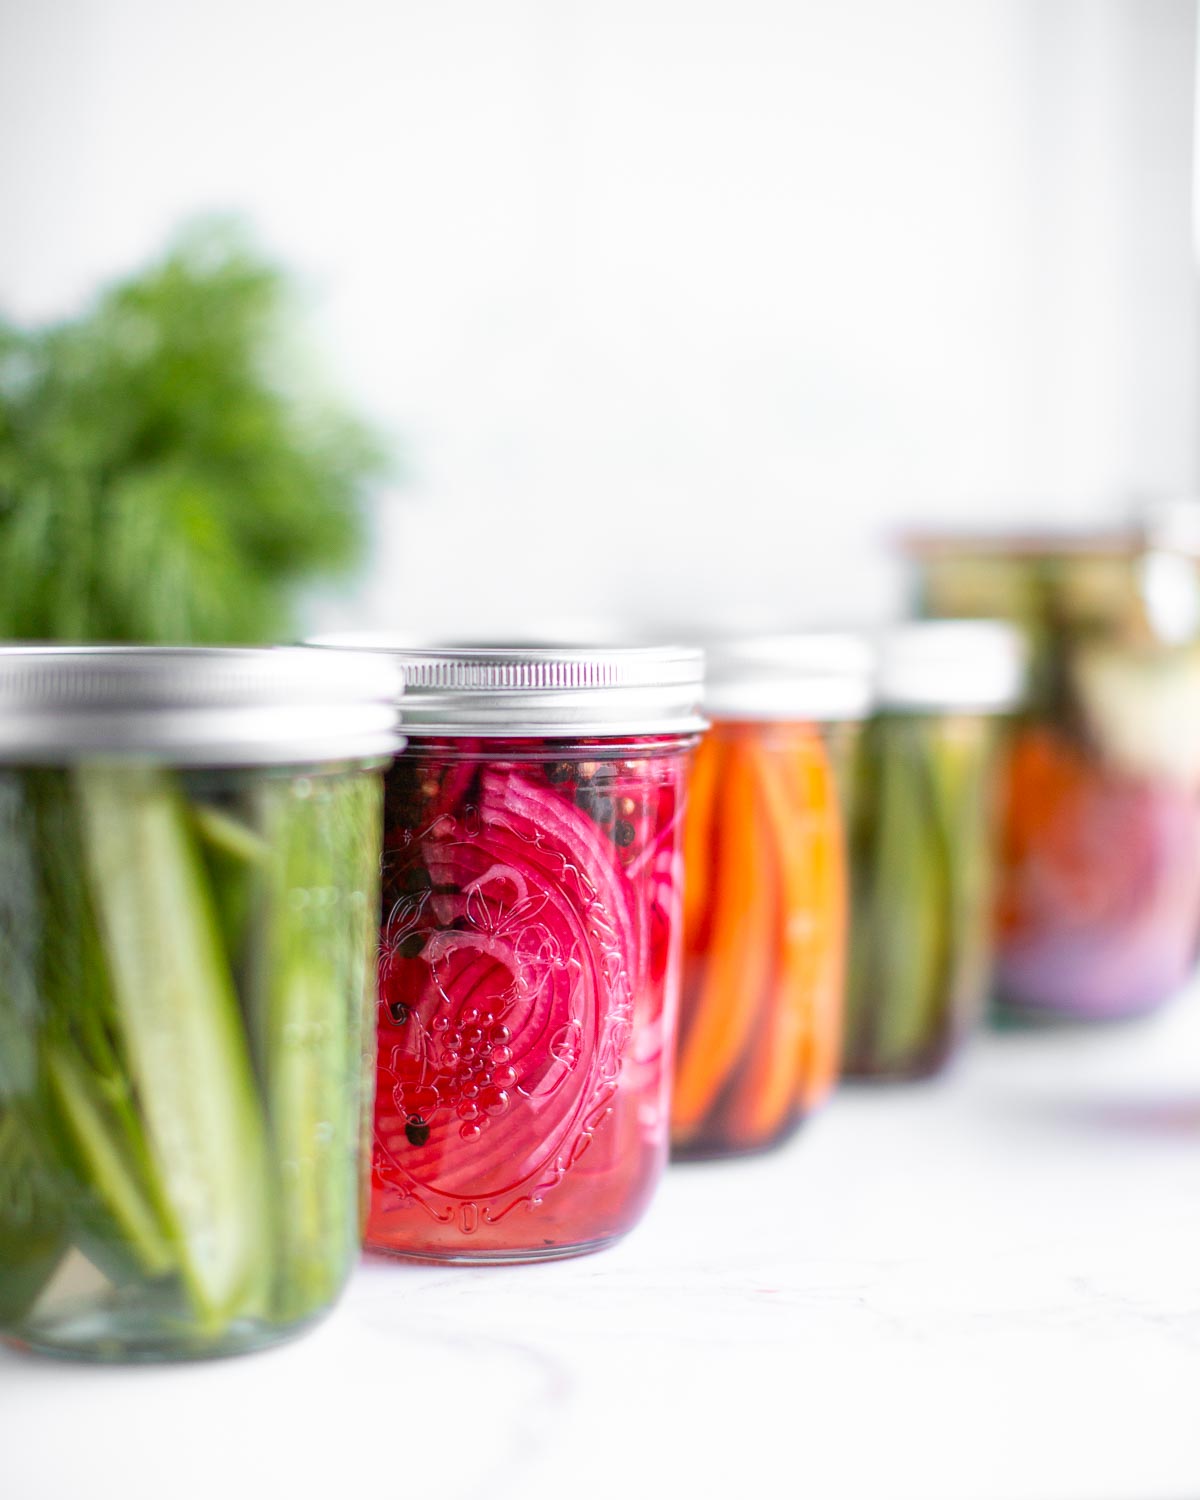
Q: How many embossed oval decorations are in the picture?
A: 1